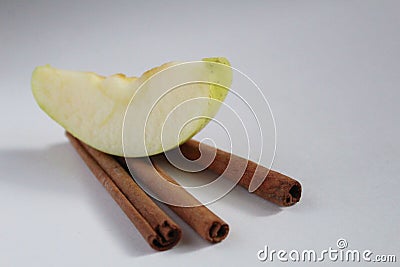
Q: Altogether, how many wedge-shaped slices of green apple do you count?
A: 1